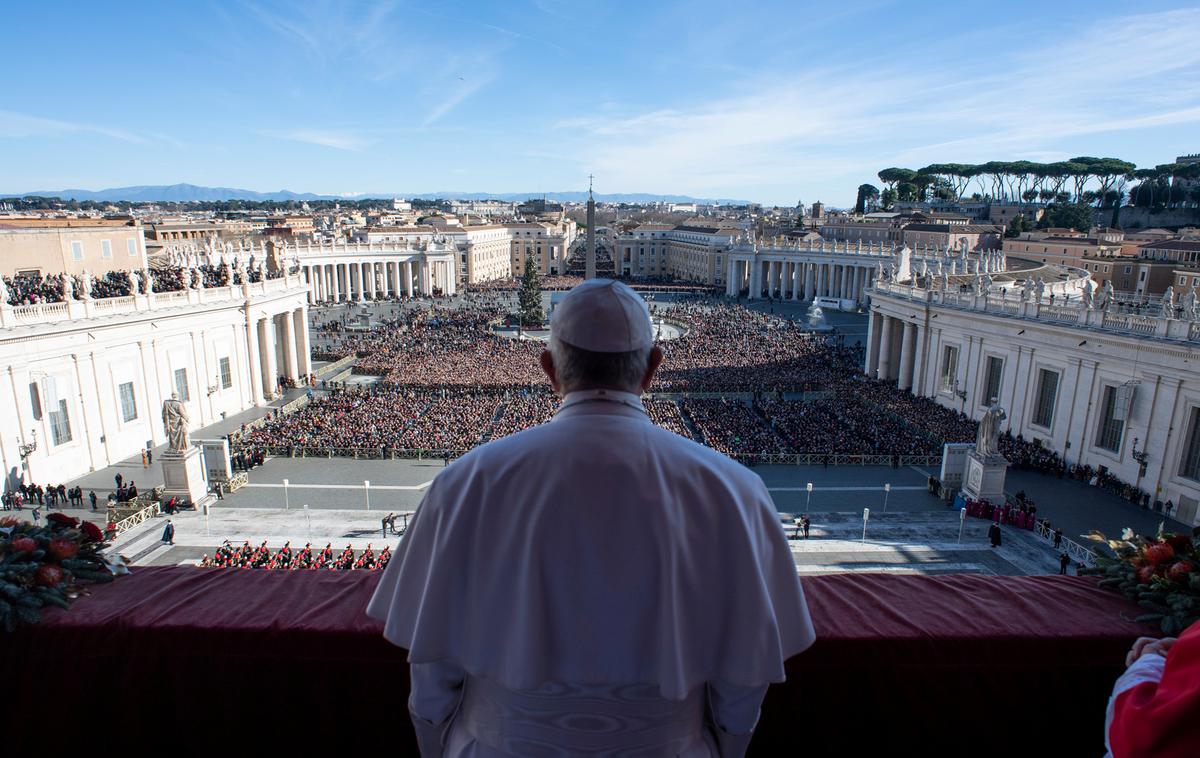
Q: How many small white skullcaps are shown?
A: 1